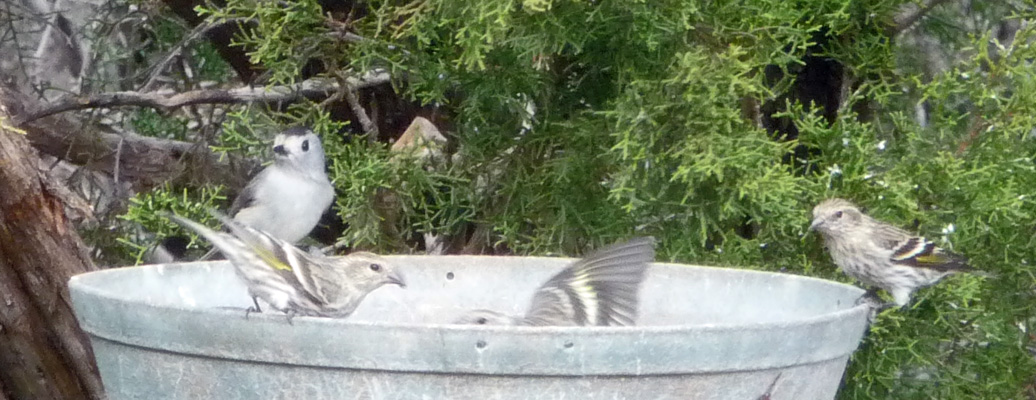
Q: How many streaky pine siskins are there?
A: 3